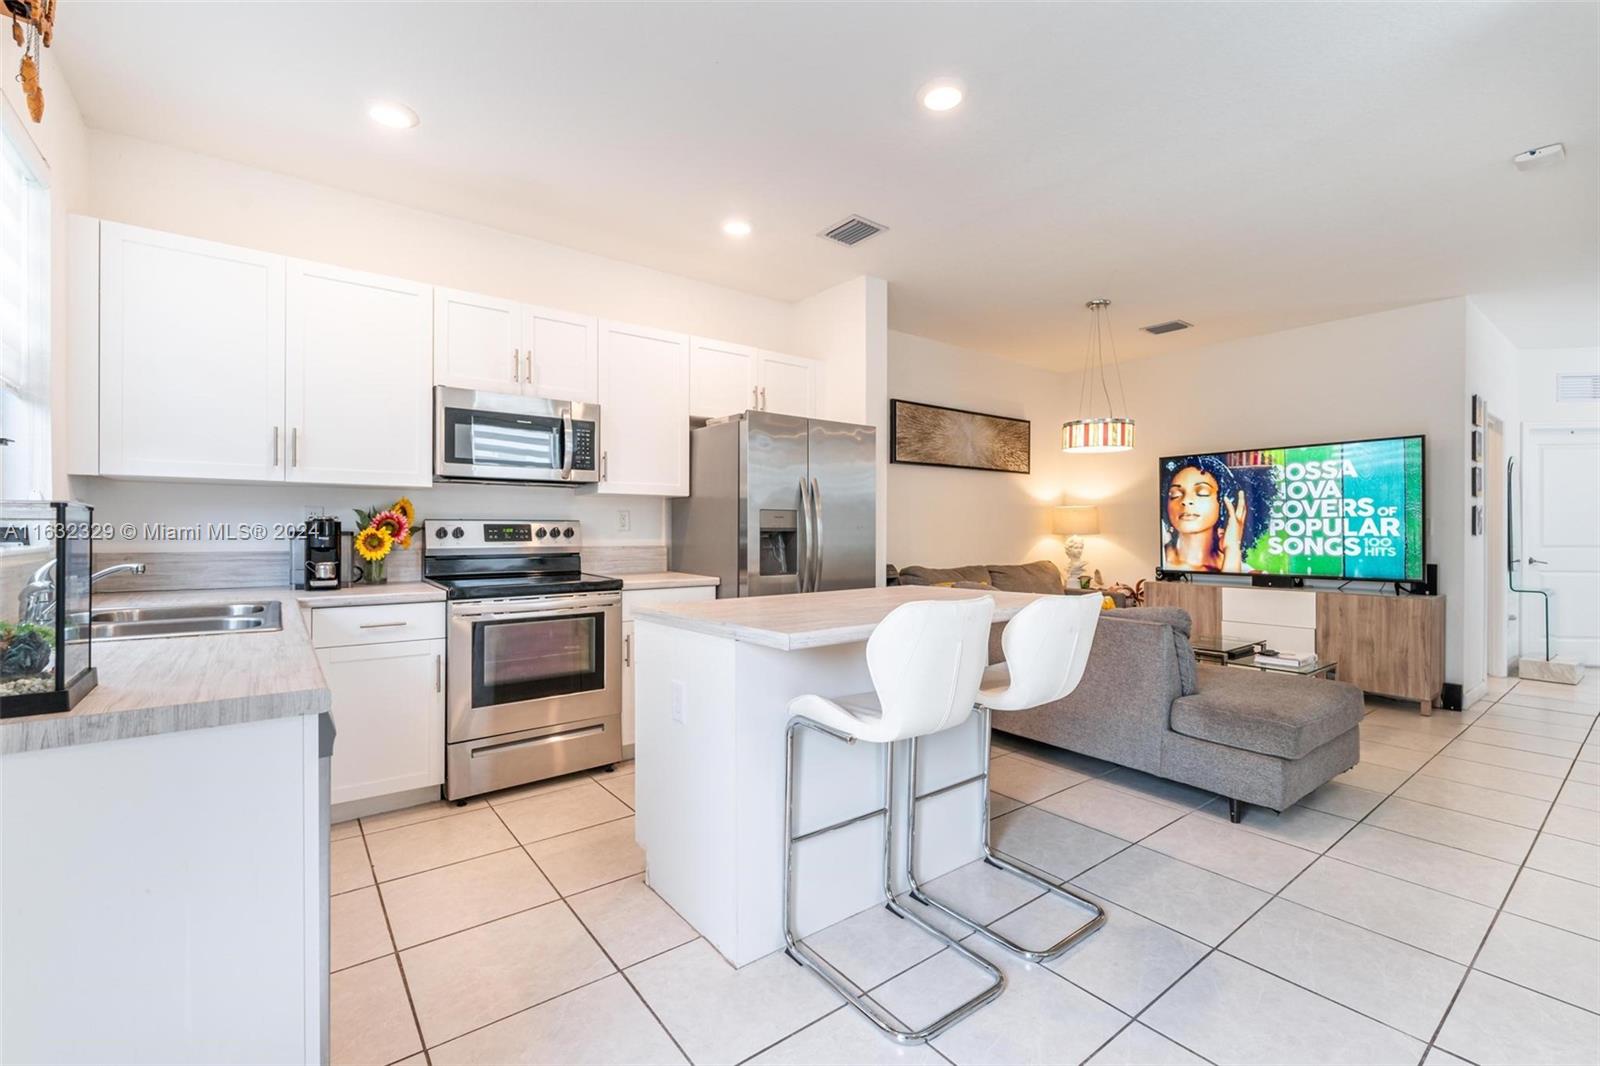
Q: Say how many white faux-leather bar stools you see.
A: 2